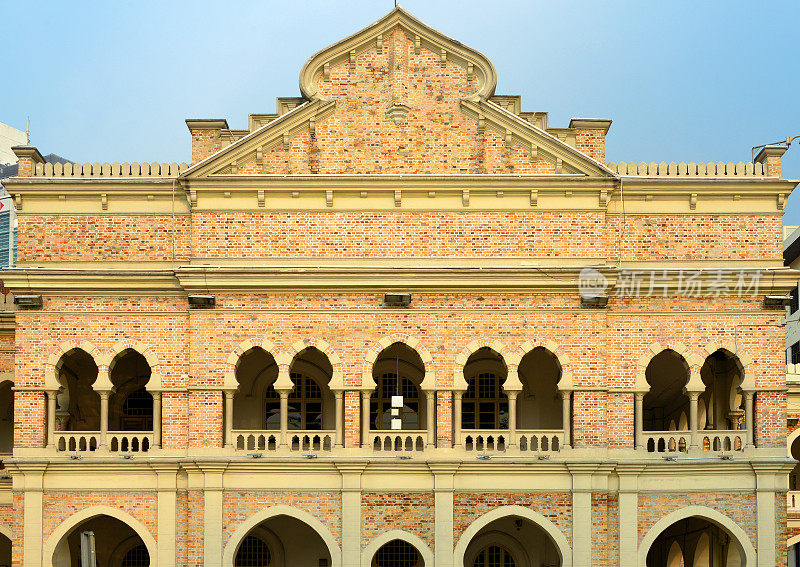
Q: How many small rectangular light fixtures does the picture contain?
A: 5